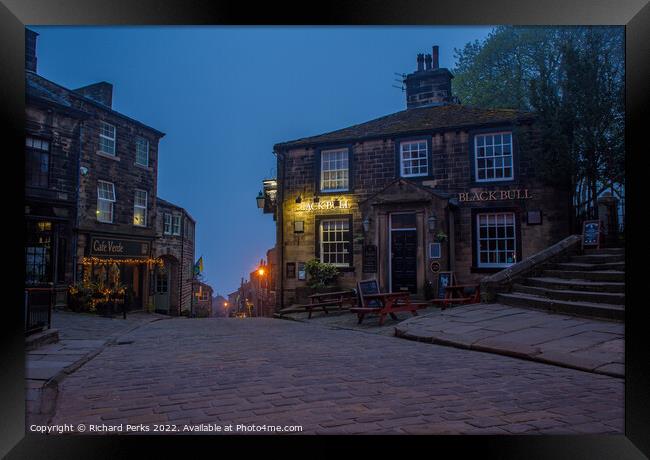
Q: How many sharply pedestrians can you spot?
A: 0